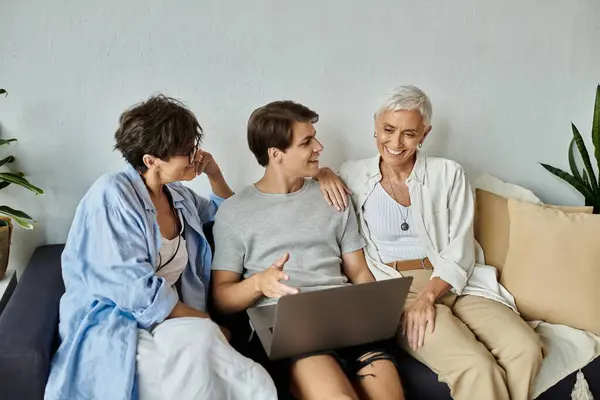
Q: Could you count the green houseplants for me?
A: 2